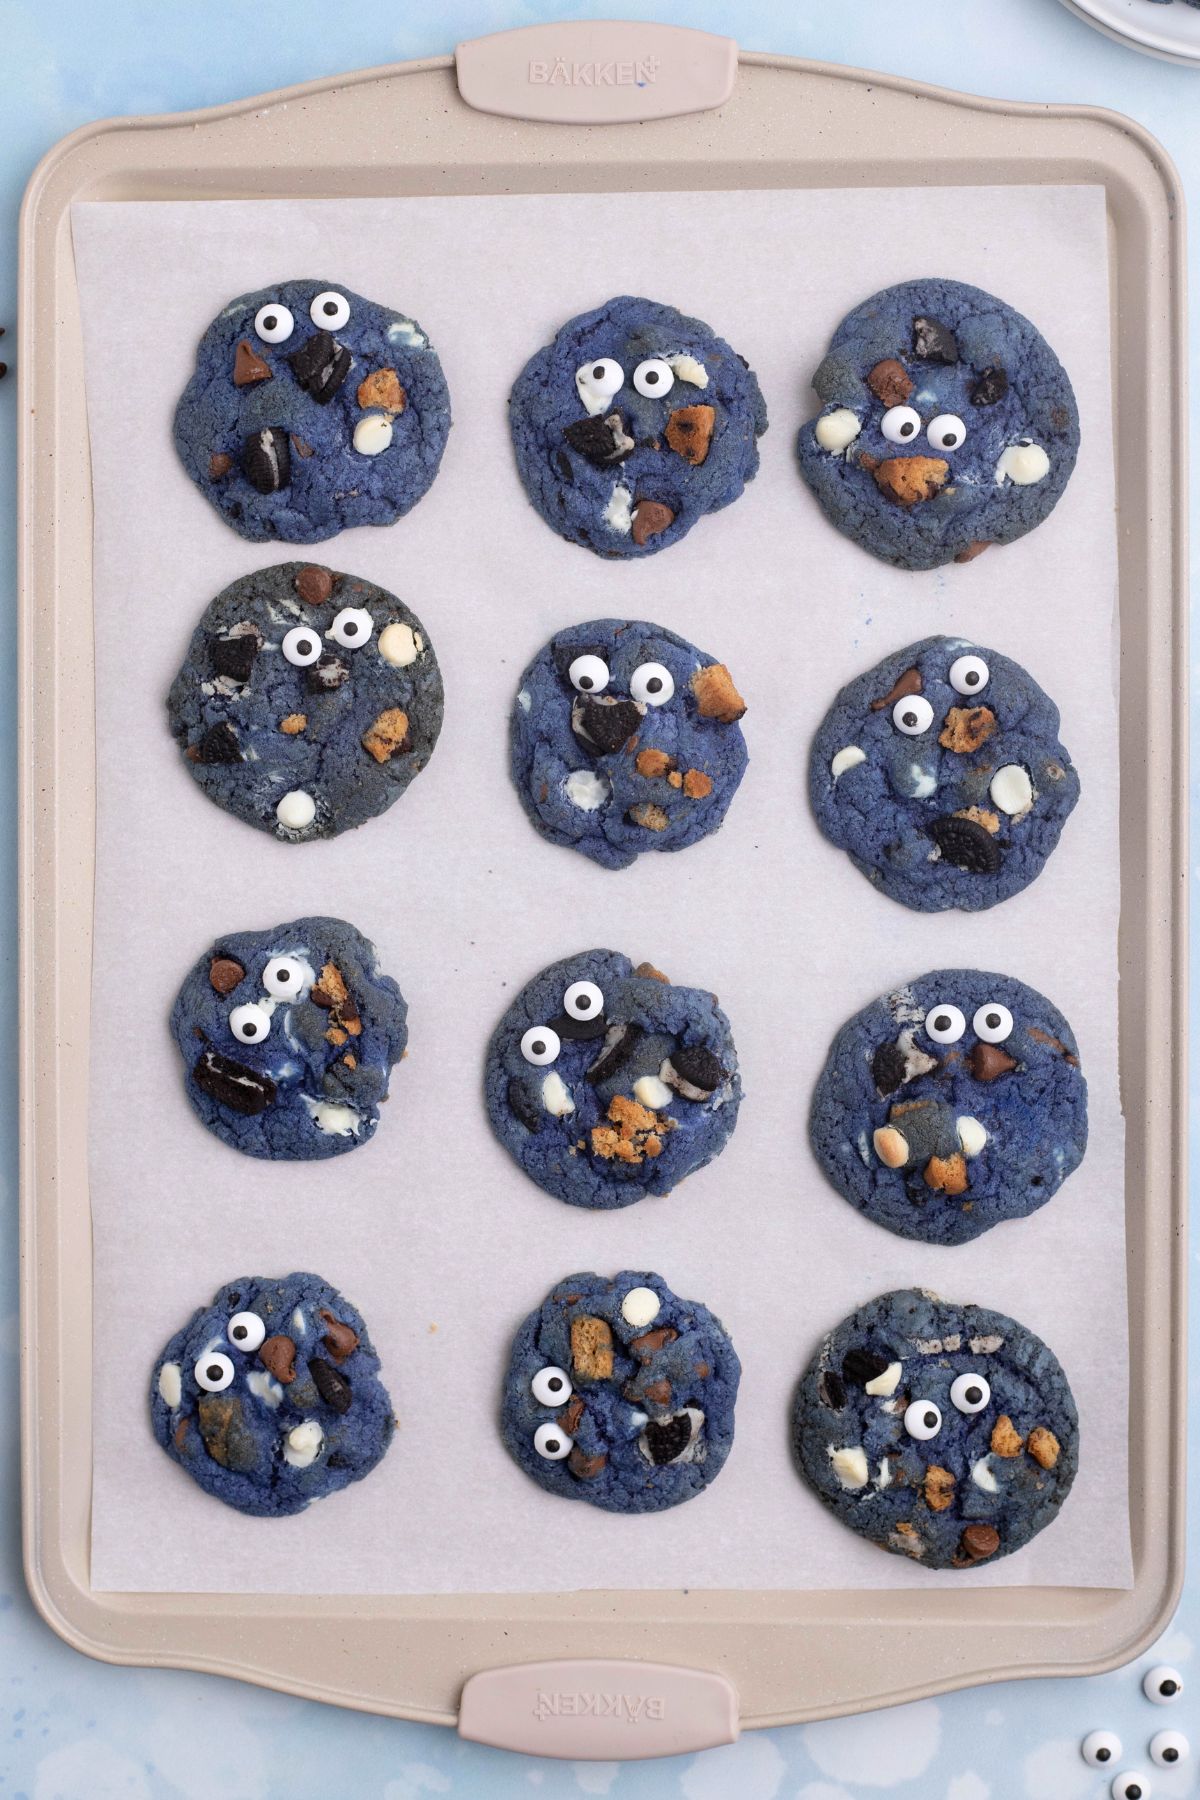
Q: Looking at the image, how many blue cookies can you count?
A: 12